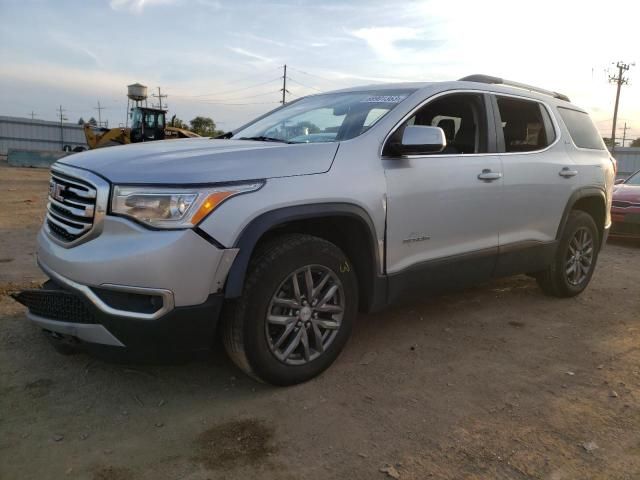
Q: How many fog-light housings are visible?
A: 1